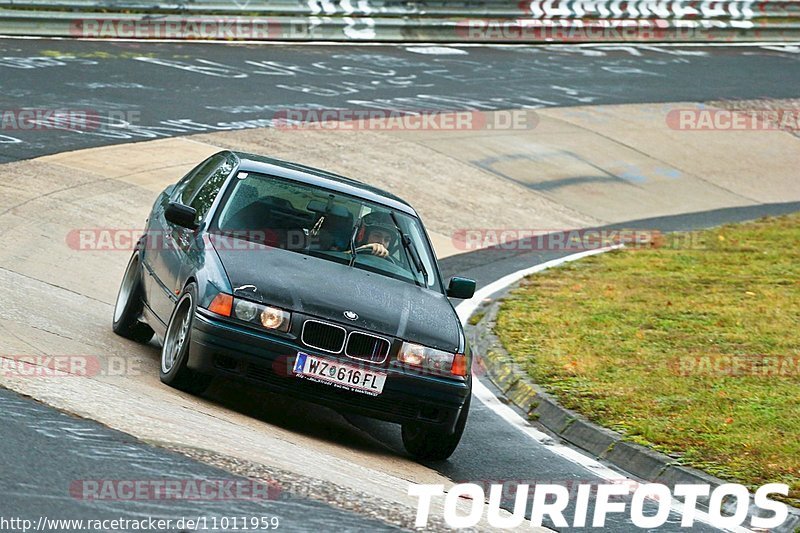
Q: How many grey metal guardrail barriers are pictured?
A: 2